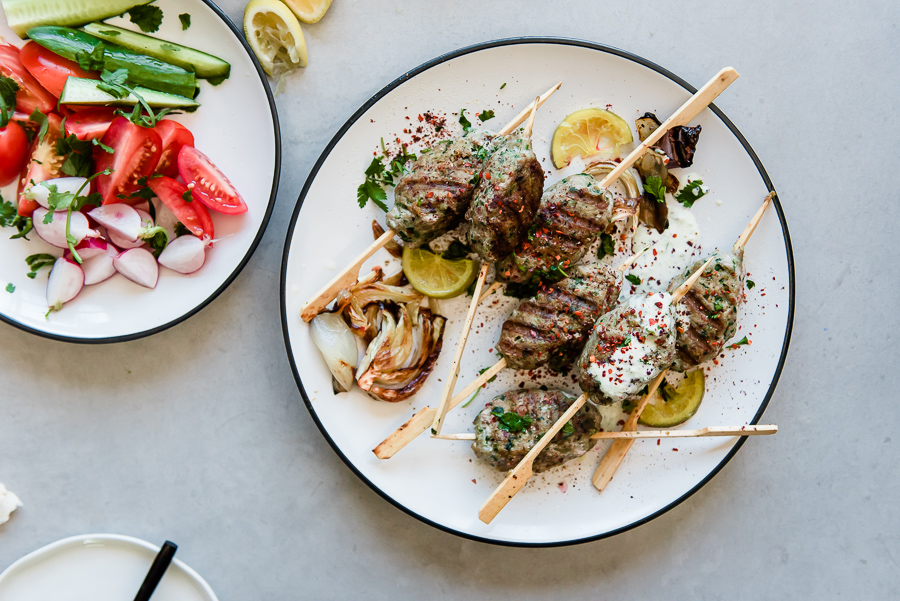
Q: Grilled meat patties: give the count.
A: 7